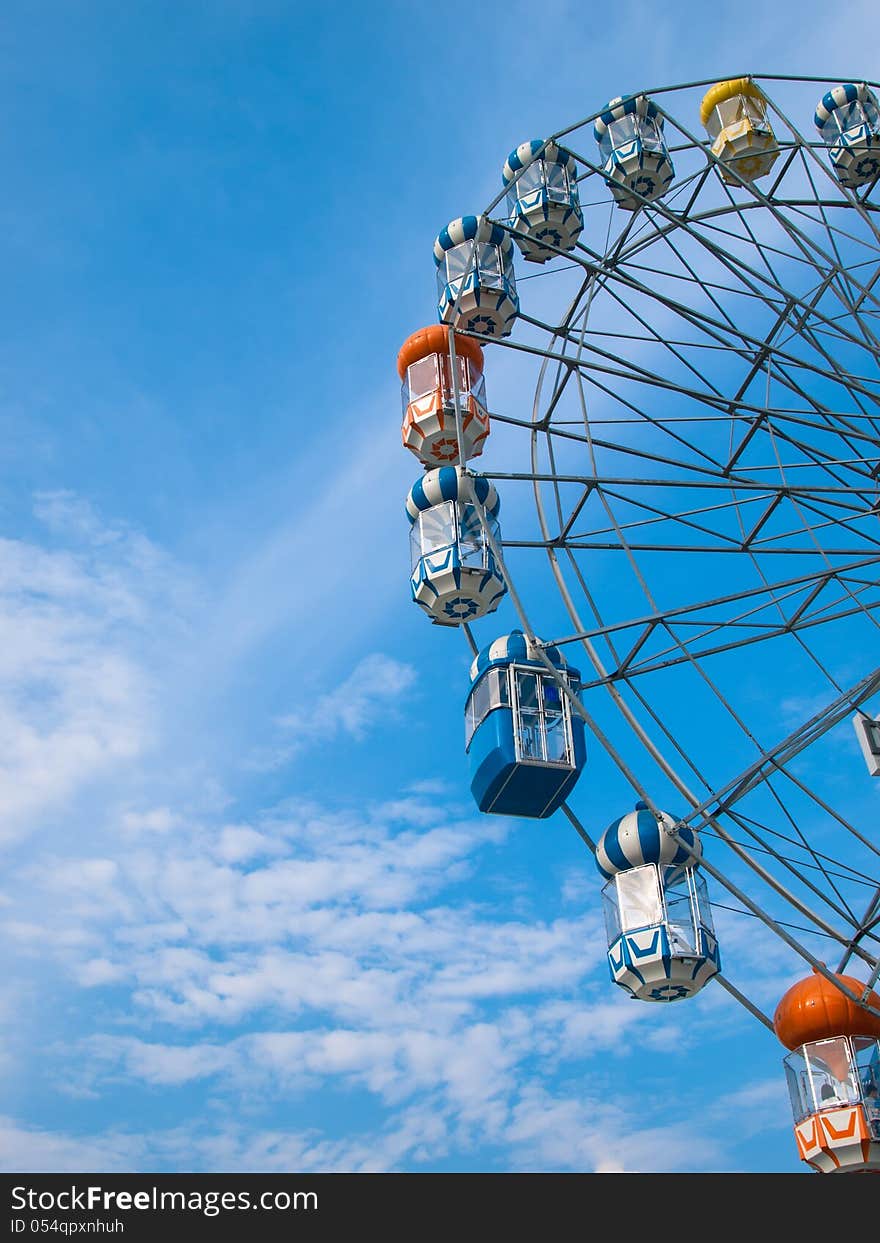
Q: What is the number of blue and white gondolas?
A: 7